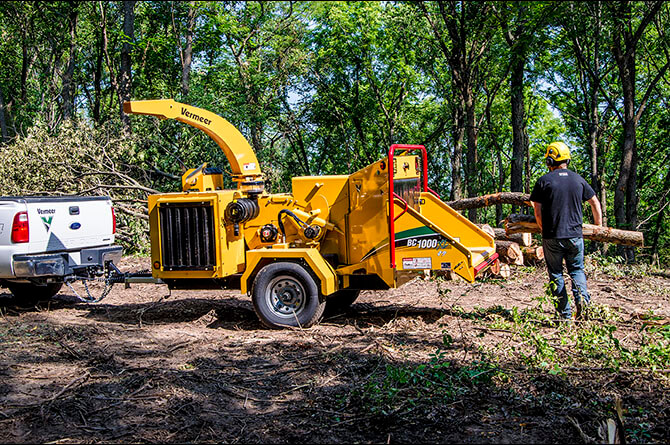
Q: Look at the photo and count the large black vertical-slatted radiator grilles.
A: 1